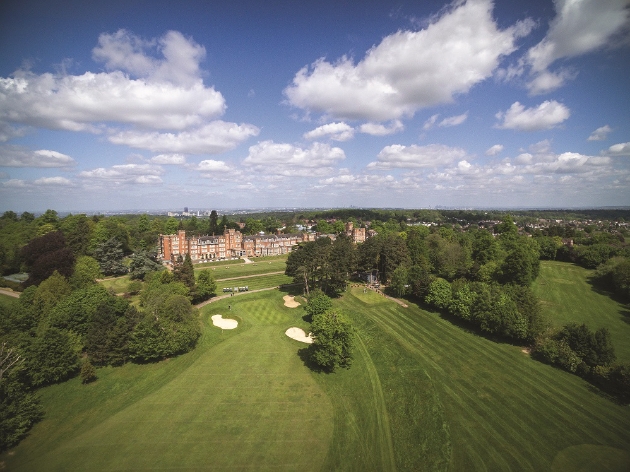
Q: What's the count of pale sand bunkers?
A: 3